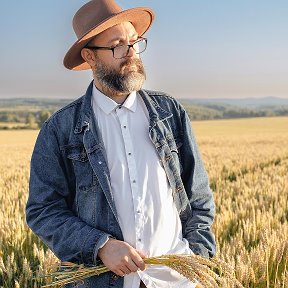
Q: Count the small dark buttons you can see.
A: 6